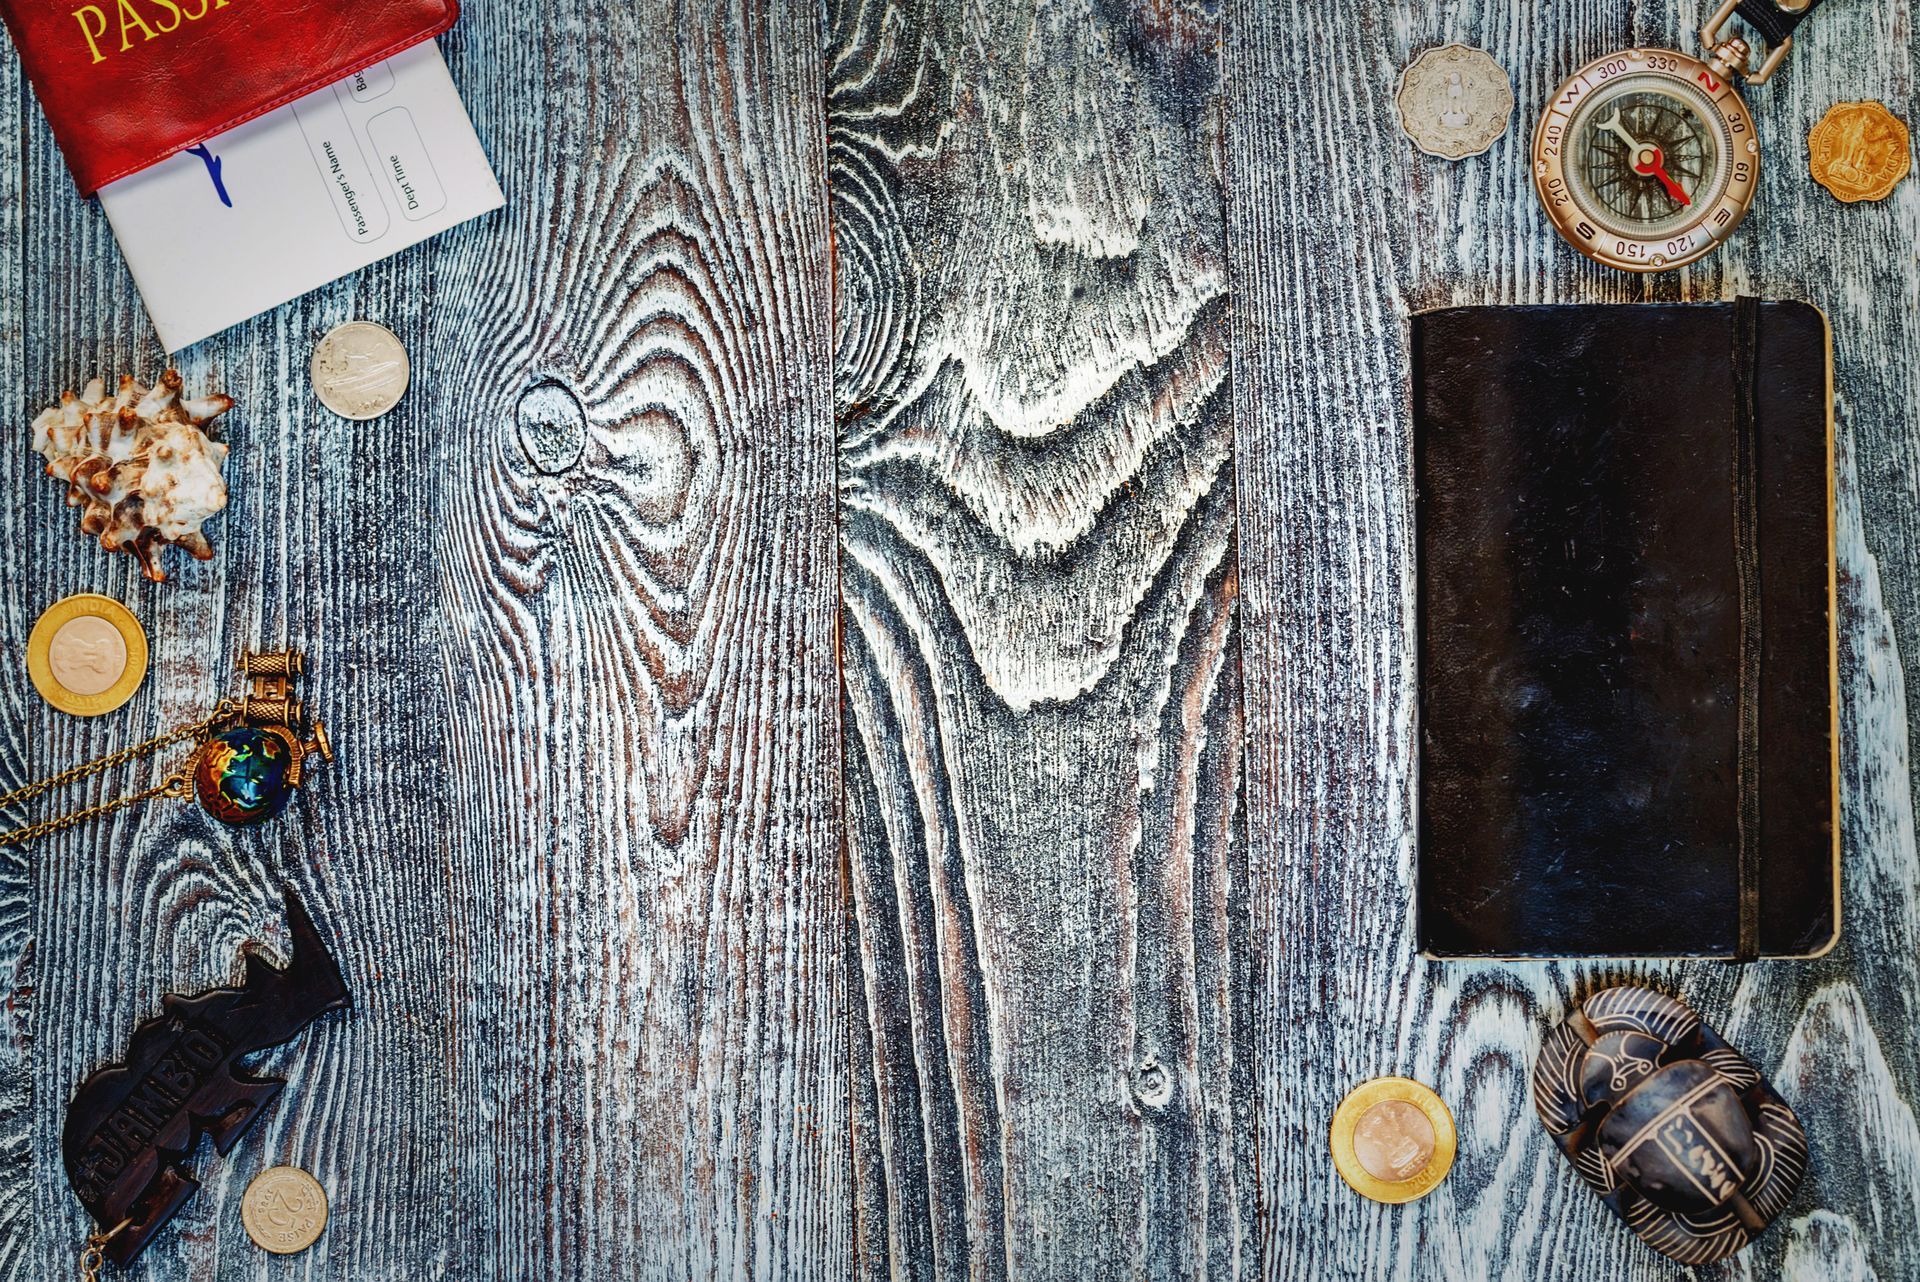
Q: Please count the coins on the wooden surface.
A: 6